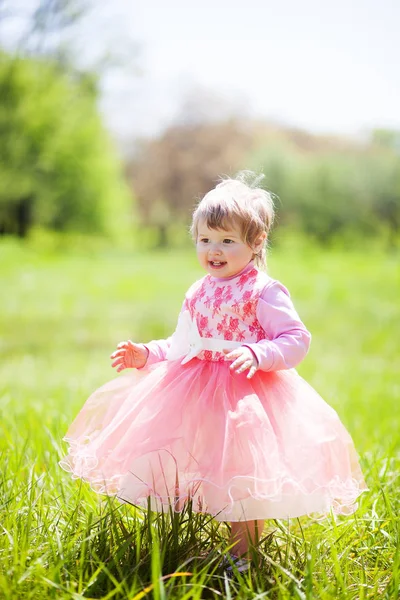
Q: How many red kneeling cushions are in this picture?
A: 0